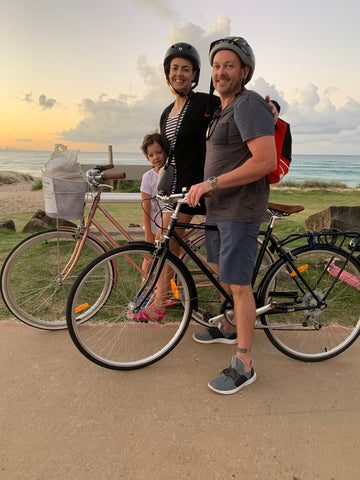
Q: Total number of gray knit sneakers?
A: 2